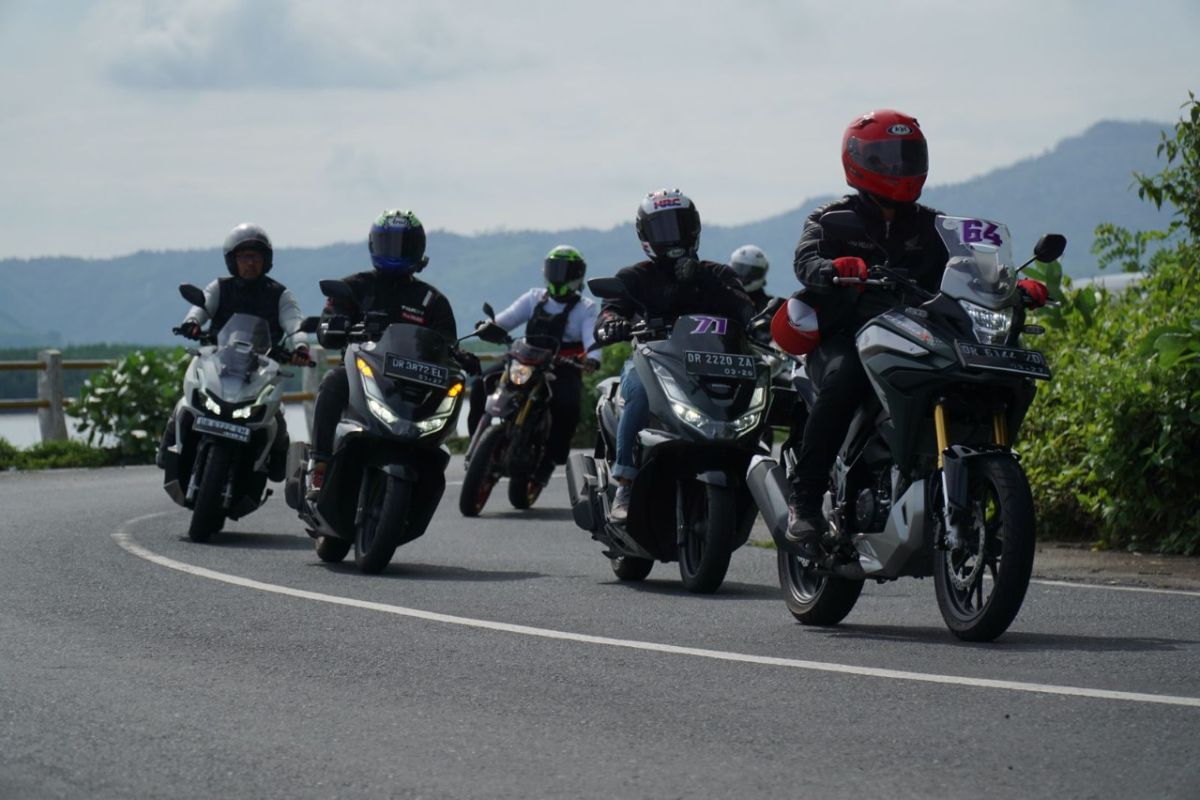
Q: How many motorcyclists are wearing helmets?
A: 6